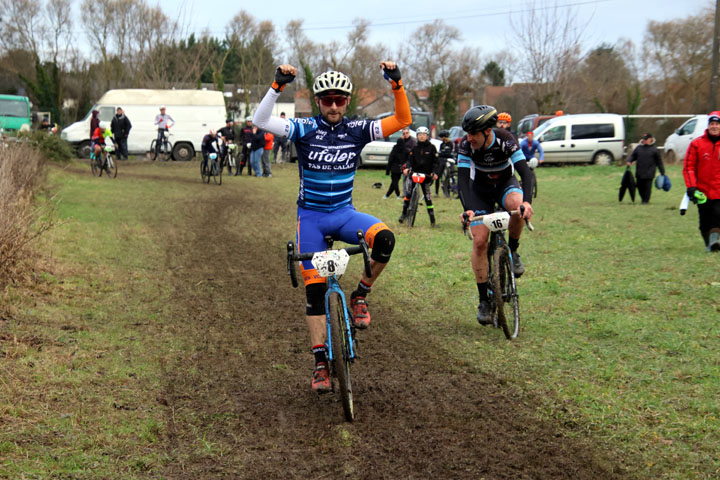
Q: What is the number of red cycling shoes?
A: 2